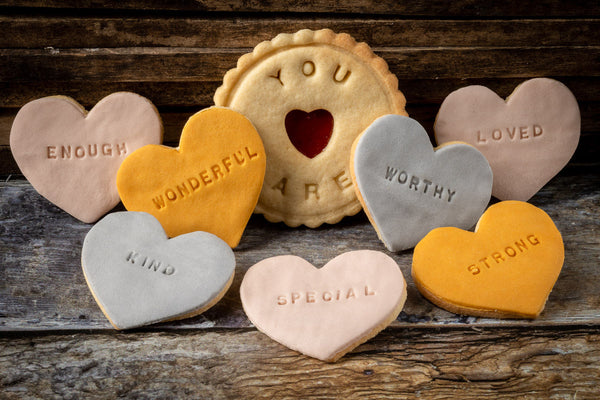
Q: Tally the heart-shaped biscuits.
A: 7